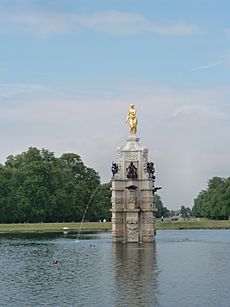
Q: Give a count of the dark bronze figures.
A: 3